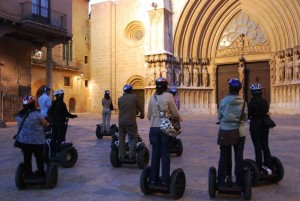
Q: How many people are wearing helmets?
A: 9